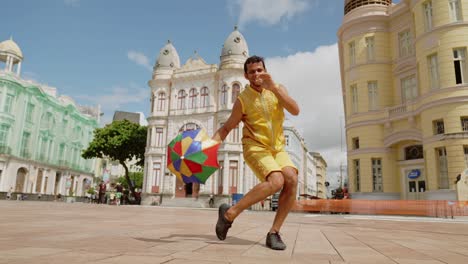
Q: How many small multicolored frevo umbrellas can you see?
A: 1